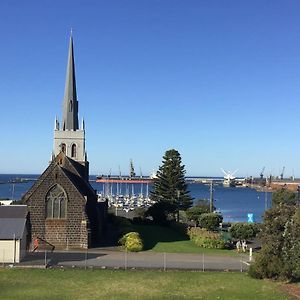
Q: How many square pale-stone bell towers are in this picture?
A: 1